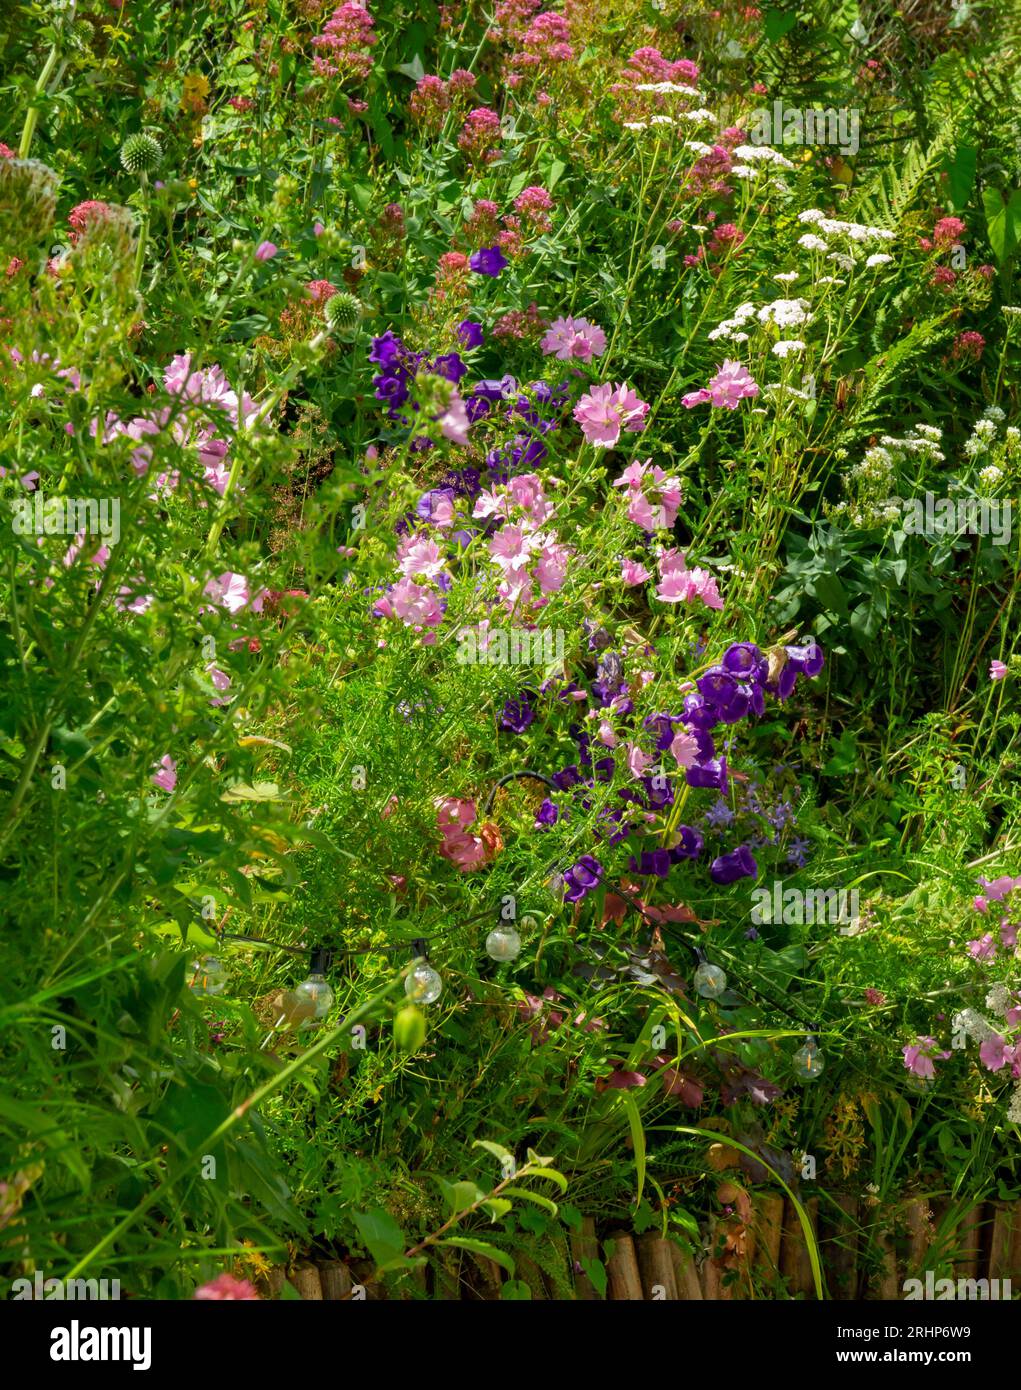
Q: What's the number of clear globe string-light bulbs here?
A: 6